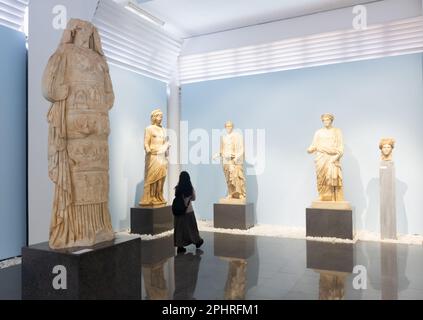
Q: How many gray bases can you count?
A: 5